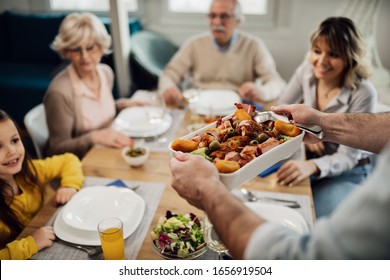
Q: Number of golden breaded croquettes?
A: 4